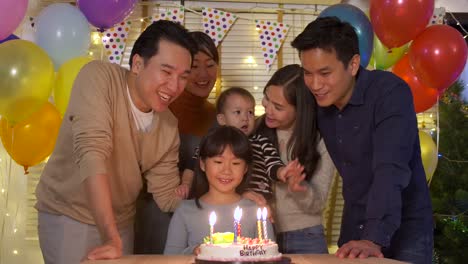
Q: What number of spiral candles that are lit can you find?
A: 5